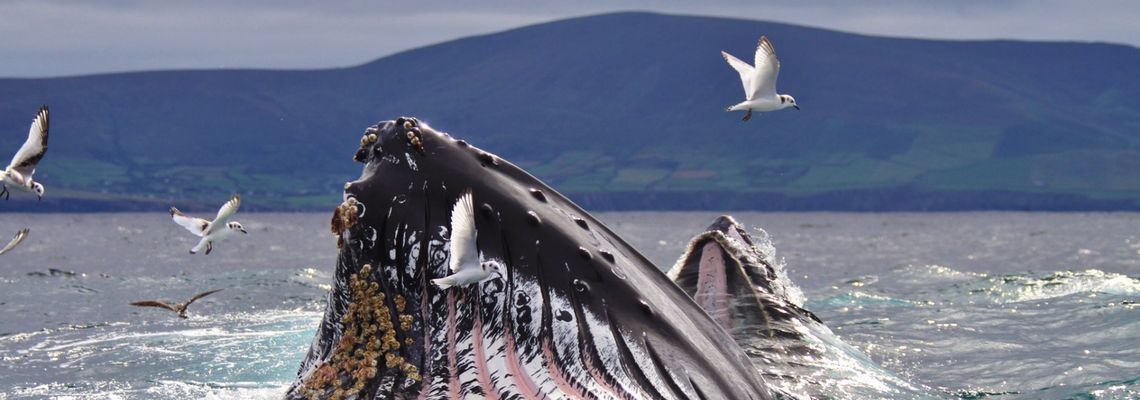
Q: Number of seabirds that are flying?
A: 6